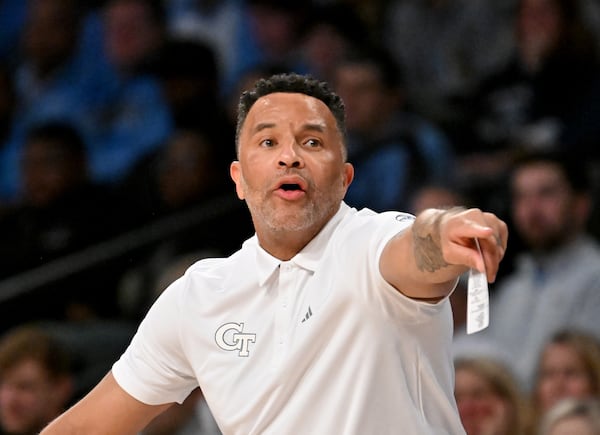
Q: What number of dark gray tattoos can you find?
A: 1